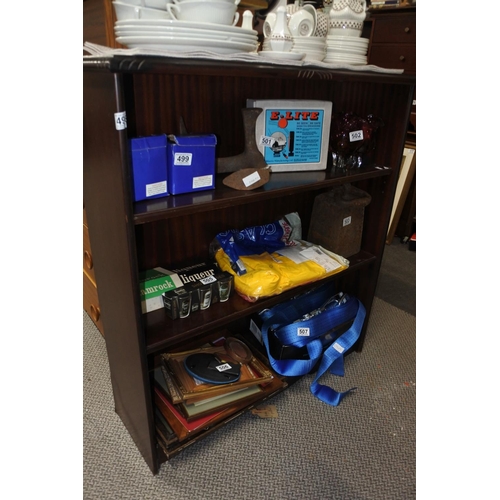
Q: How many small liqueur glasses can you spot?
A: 3